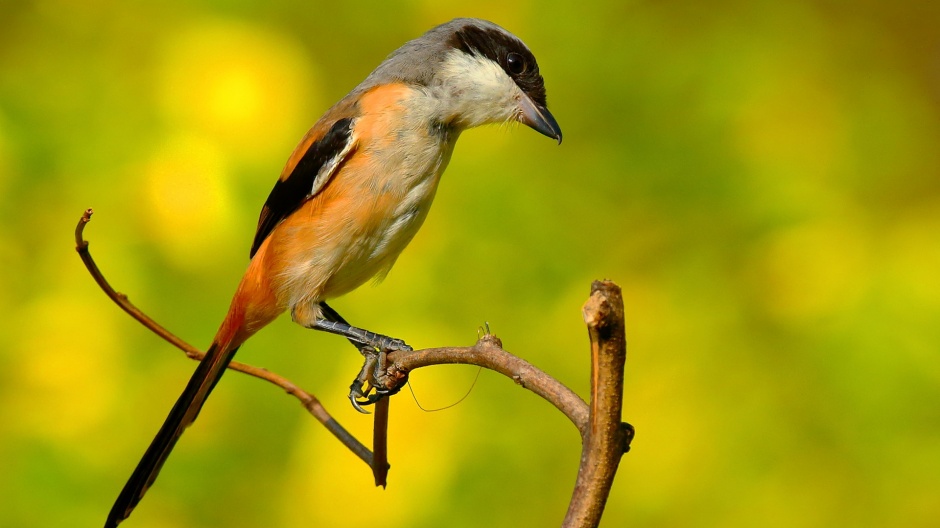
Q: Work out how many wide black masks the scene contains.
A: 1